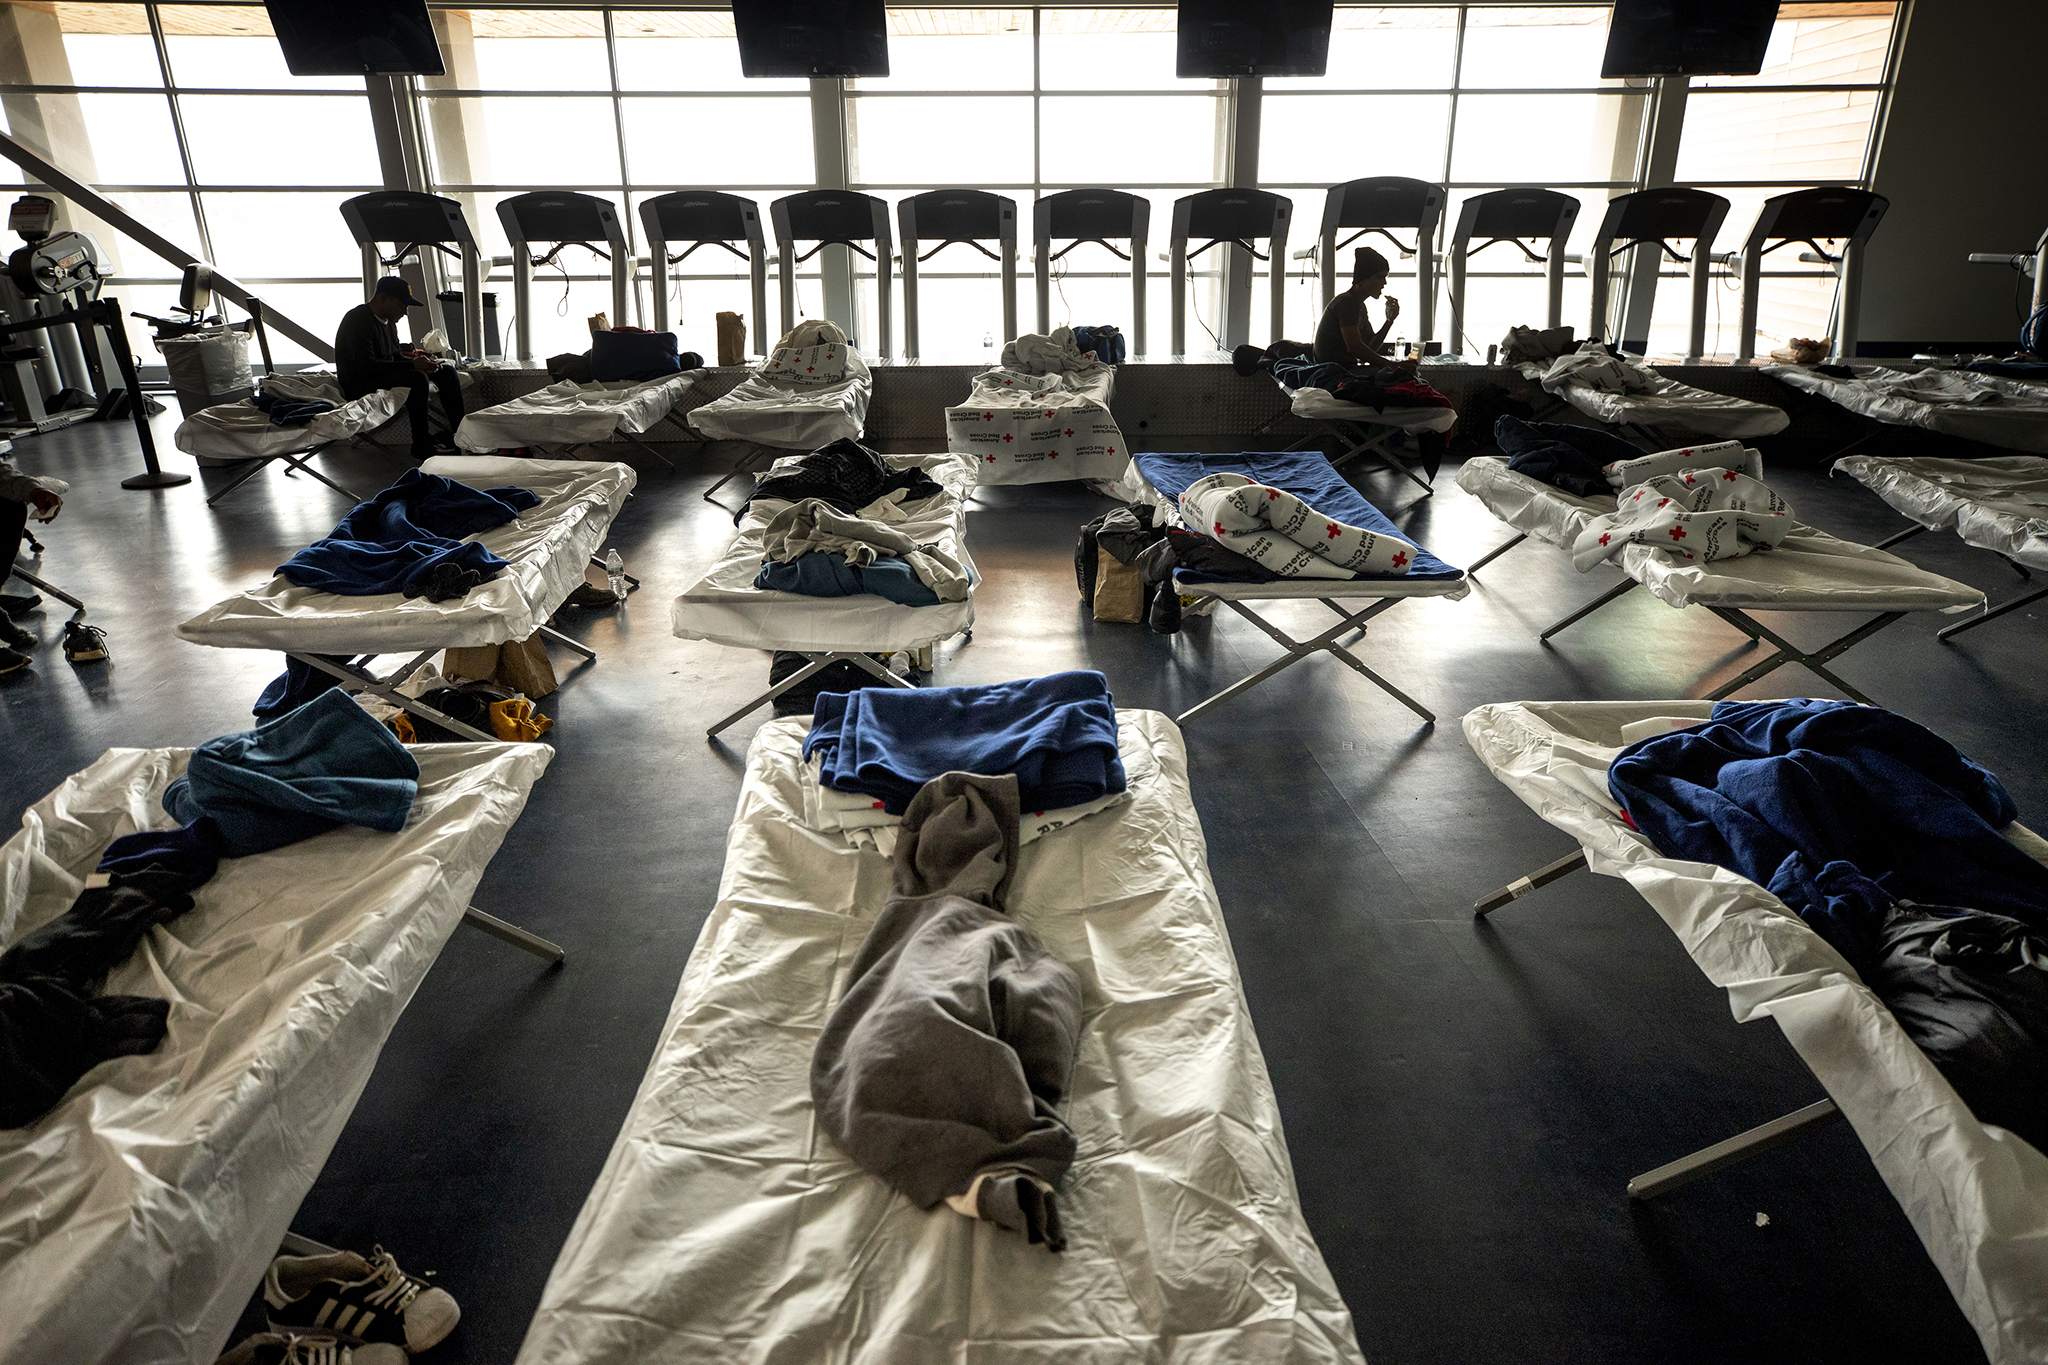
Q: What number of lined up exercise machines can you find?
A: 11